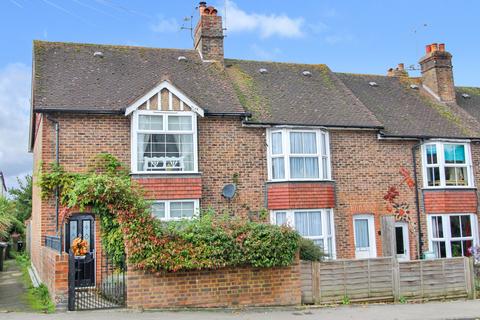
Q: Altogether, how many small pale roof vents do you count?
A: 7